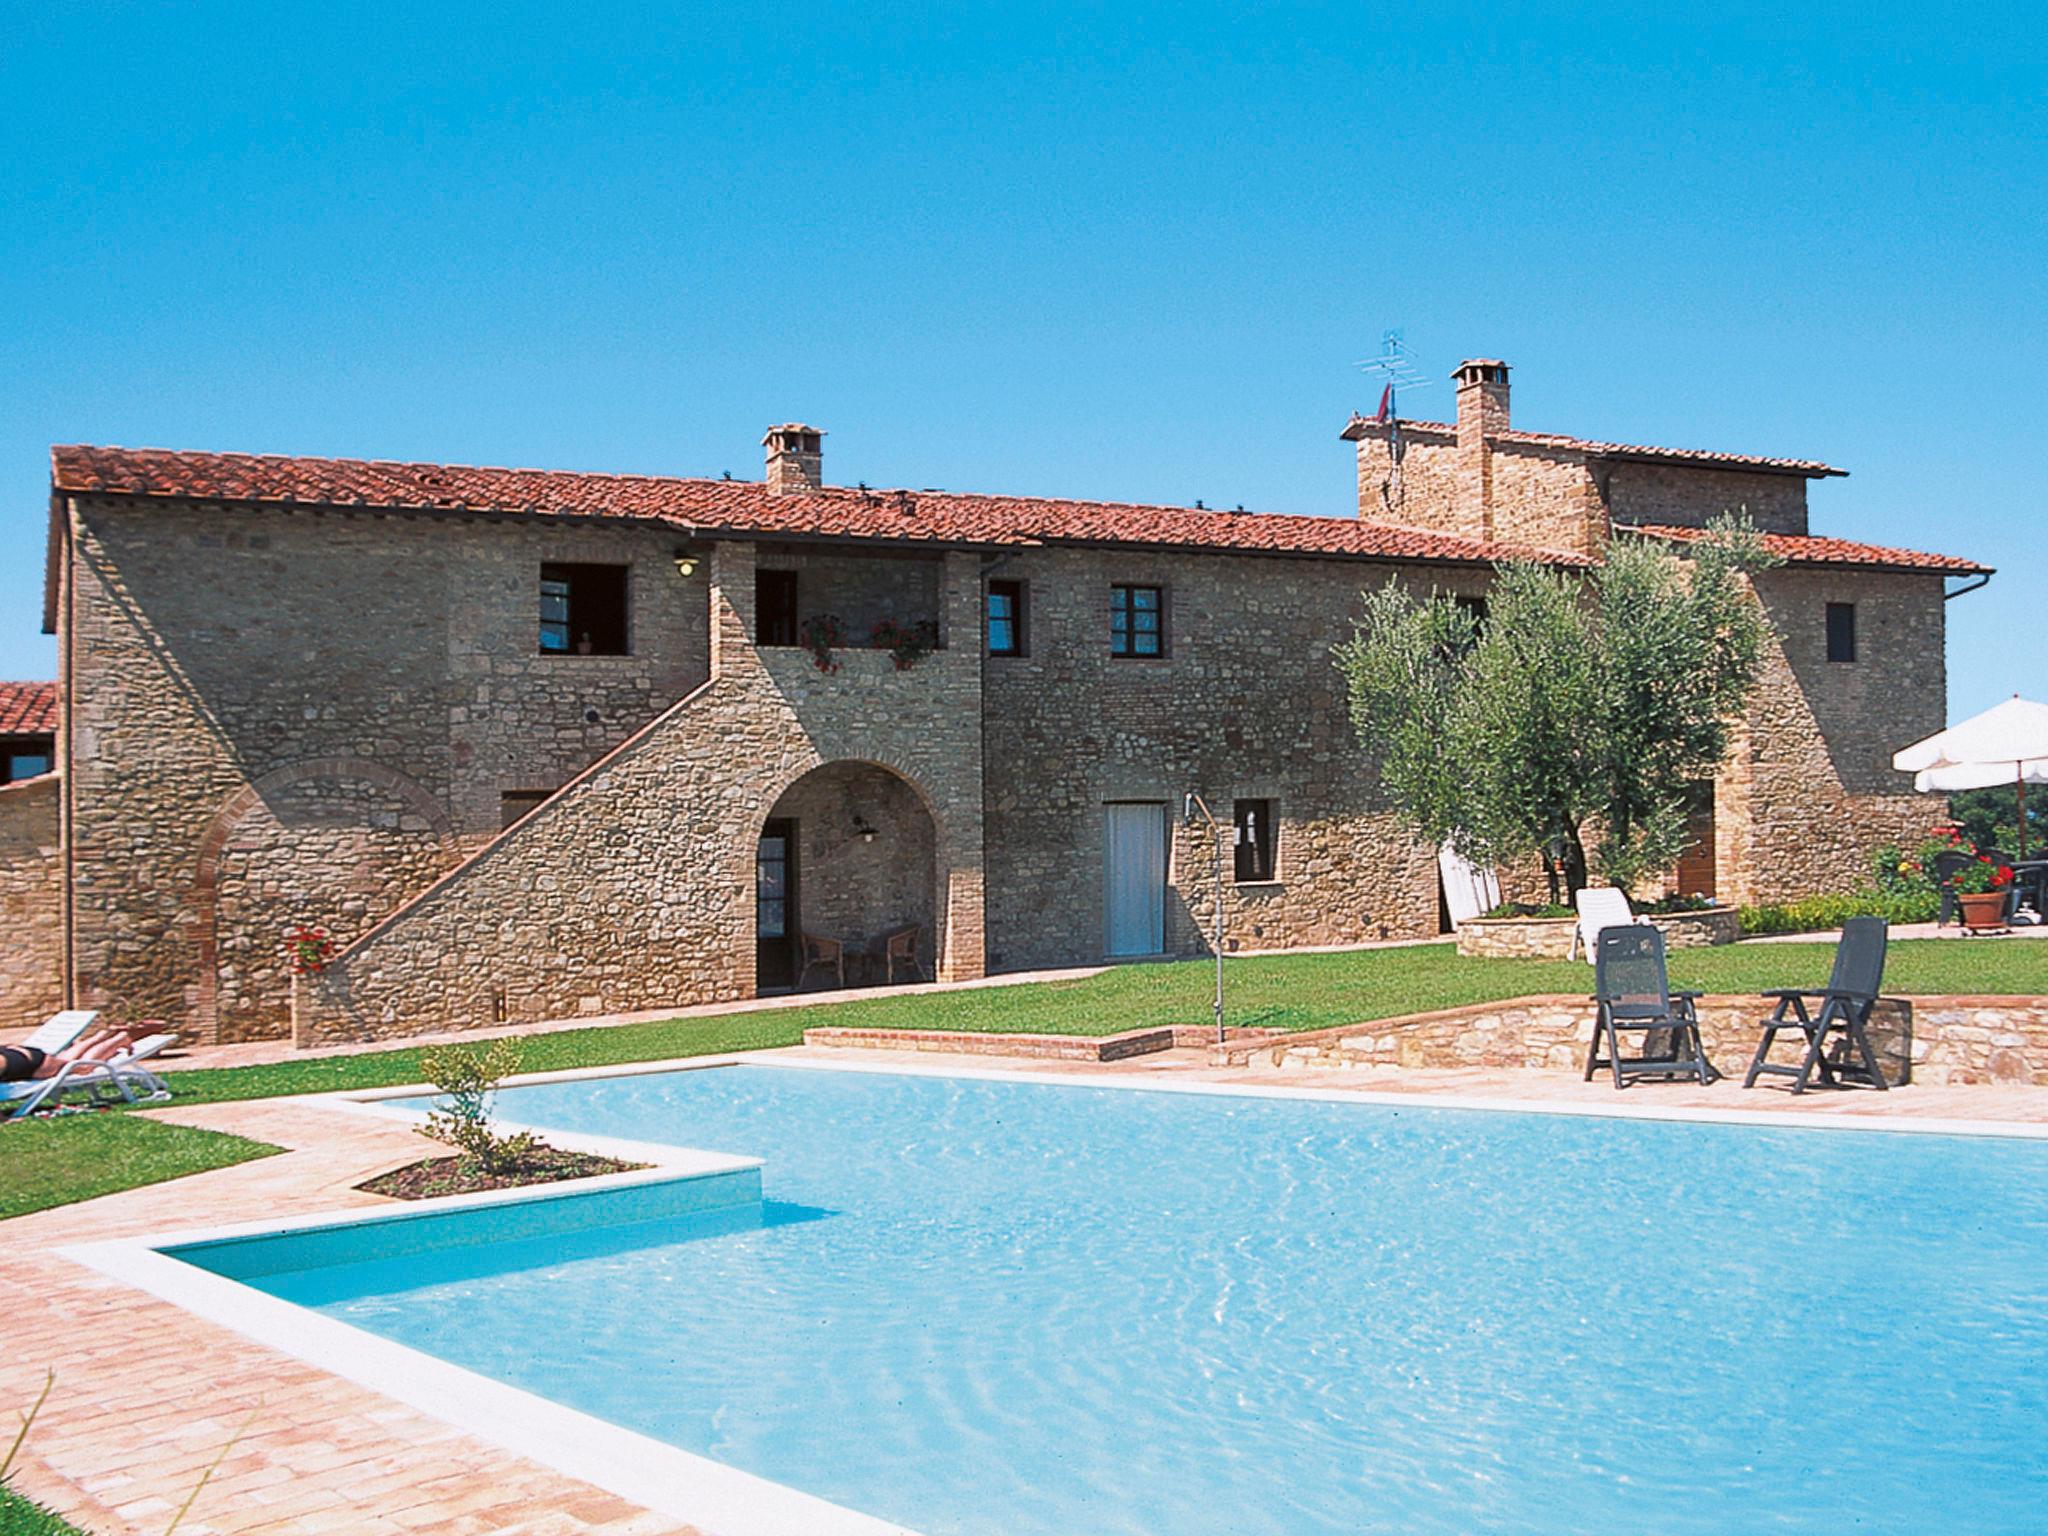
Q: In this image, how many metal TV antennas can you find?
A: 1